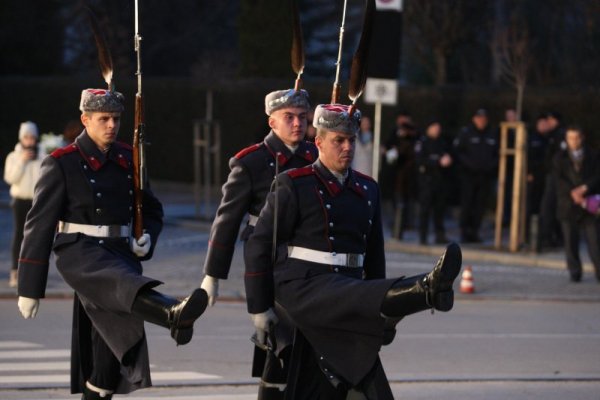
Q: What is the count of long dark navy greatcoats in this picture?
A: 3